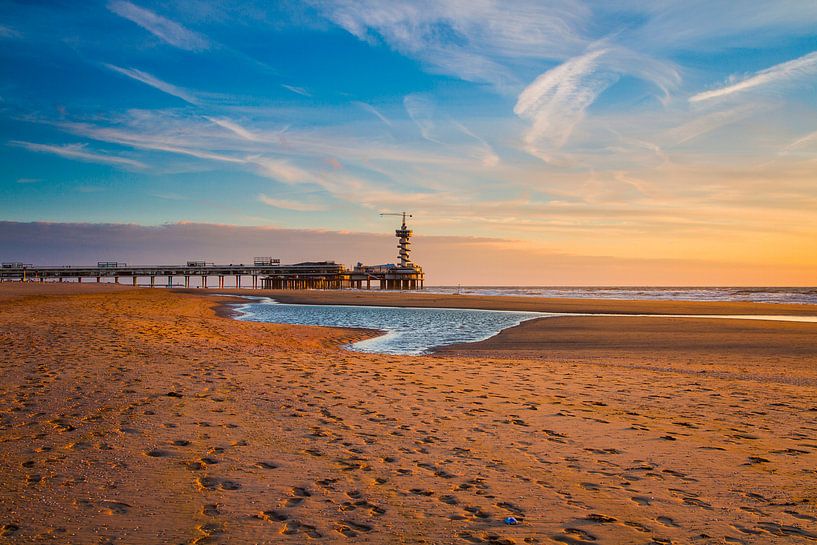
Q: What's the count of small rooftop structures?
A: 4